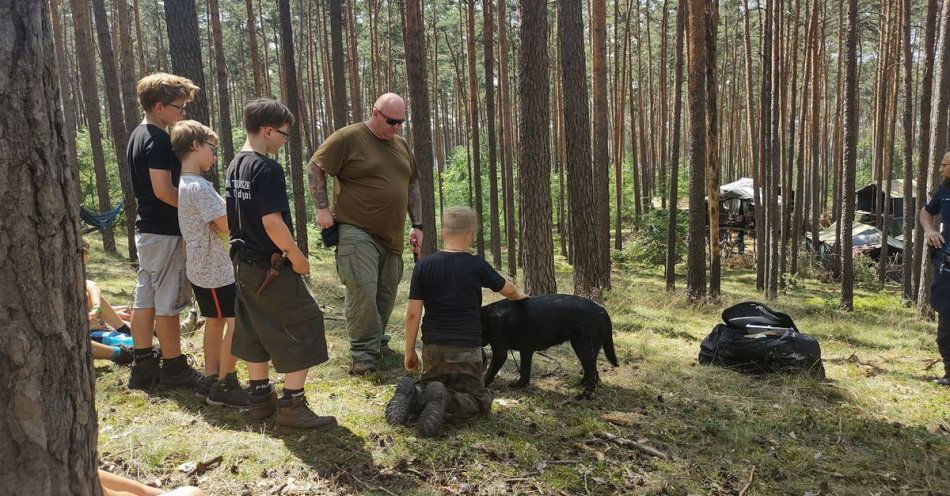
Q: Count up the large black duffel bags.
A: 1